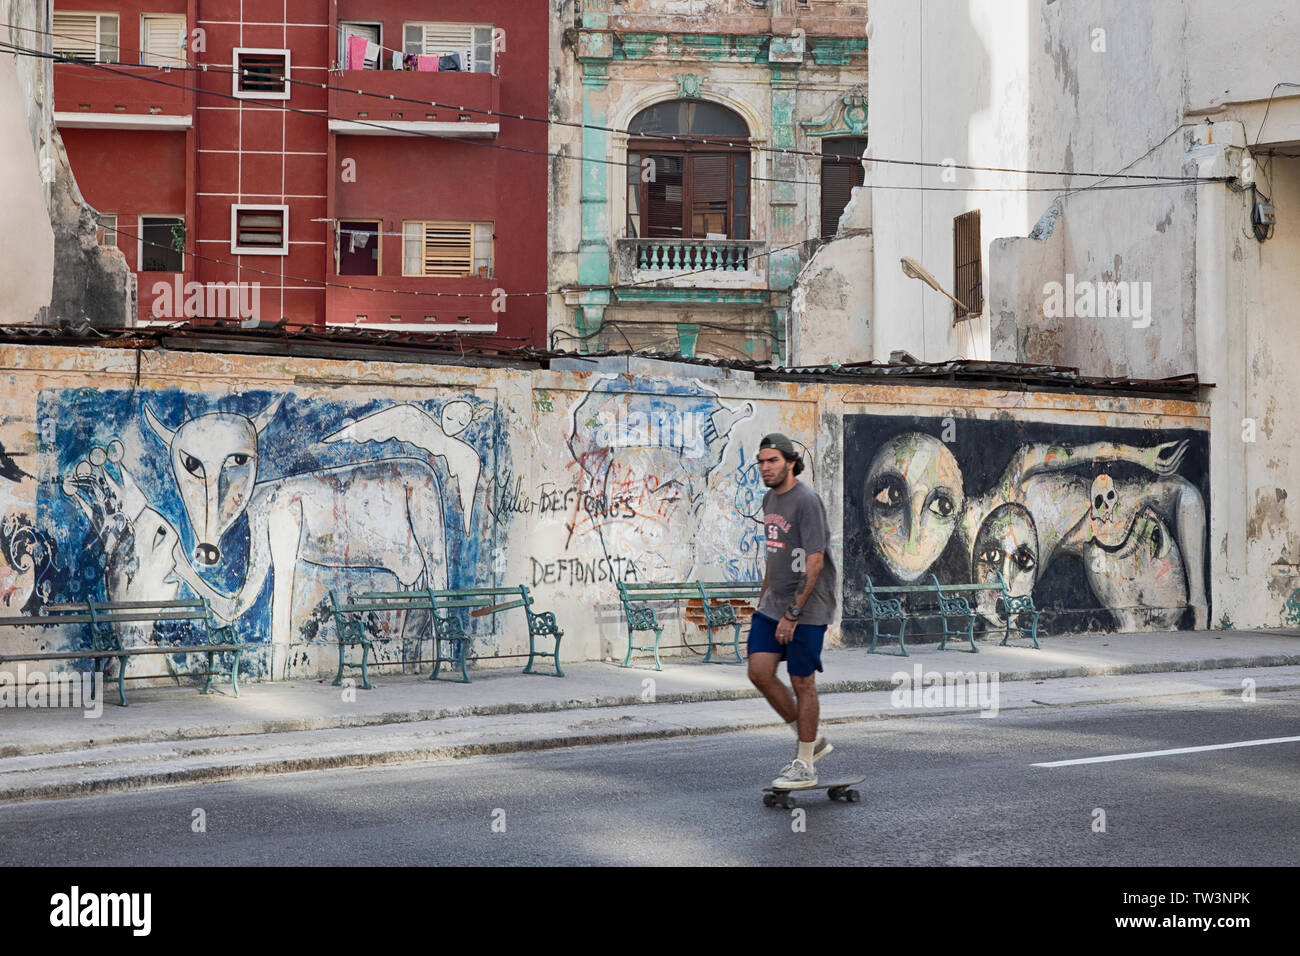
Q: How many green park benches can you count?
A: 4